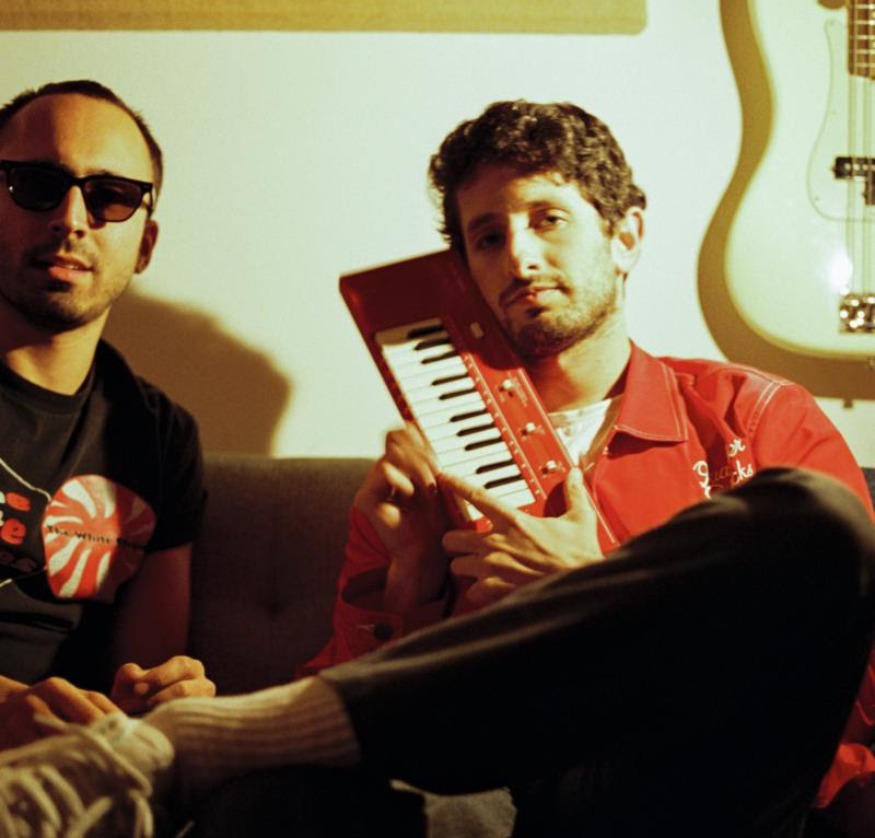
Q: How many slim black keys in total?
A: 10